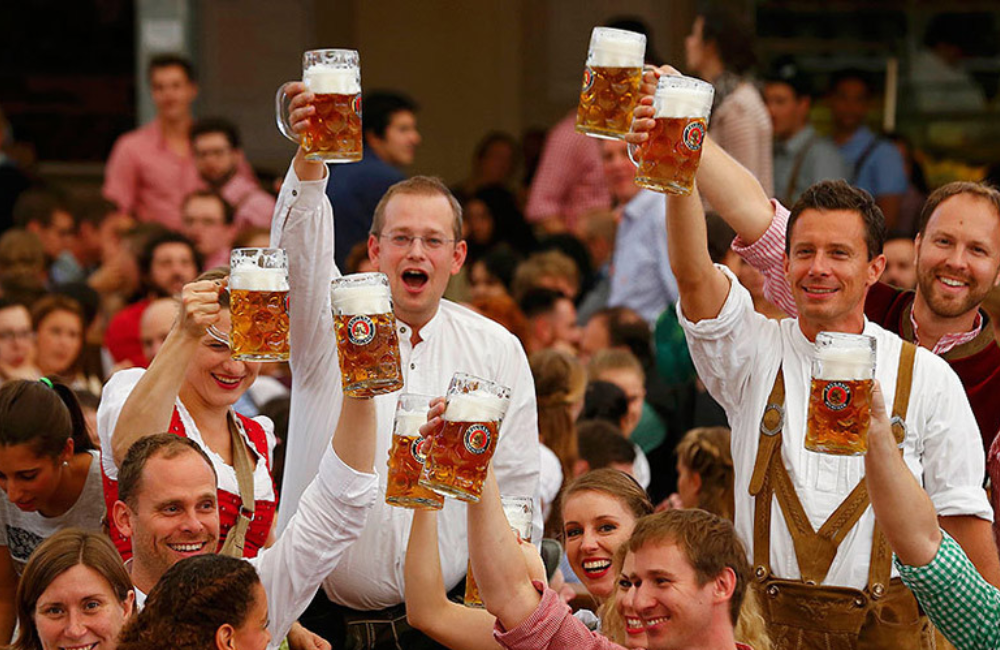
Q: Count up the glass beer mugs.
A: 9